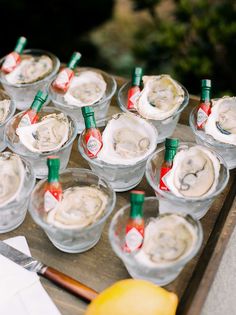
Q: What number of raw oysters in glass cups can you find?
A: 11